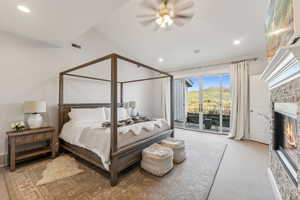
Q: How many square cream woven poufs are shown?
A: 2